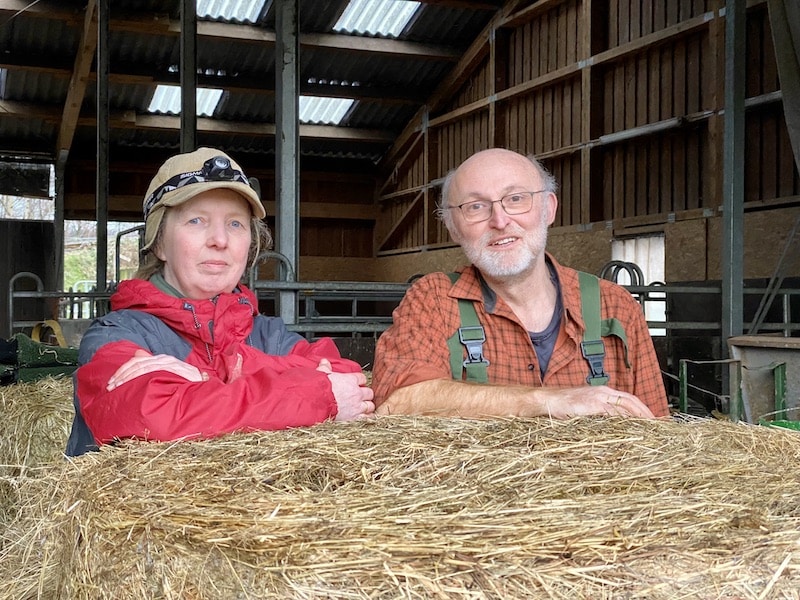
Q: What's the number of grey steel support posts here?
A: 4